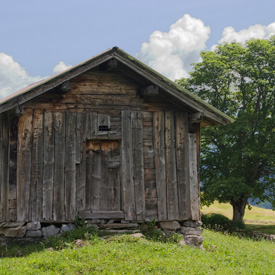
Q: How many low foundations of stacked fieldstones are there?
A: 1